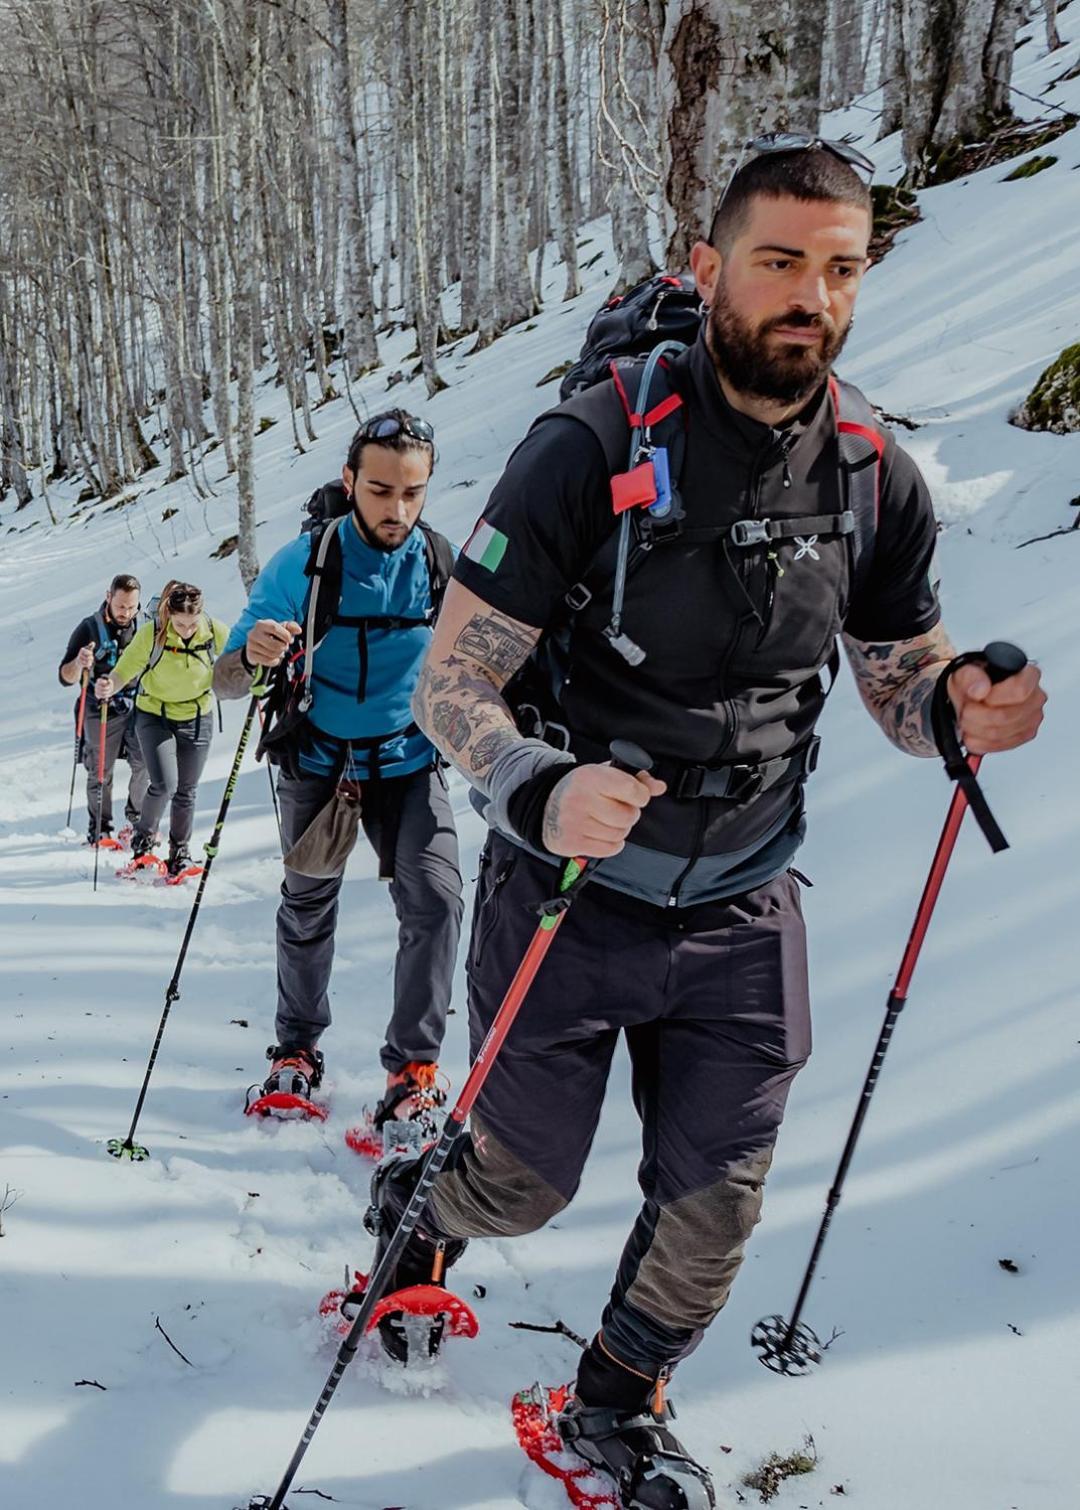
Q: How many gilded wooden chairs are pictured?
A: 0